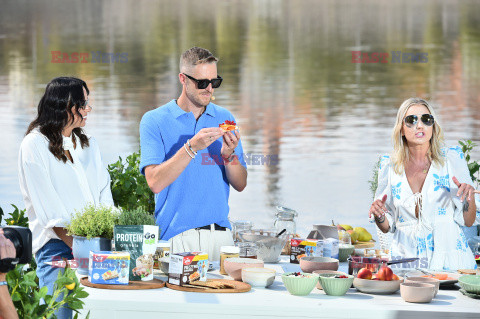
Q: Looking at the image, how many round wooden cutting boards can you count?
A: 2